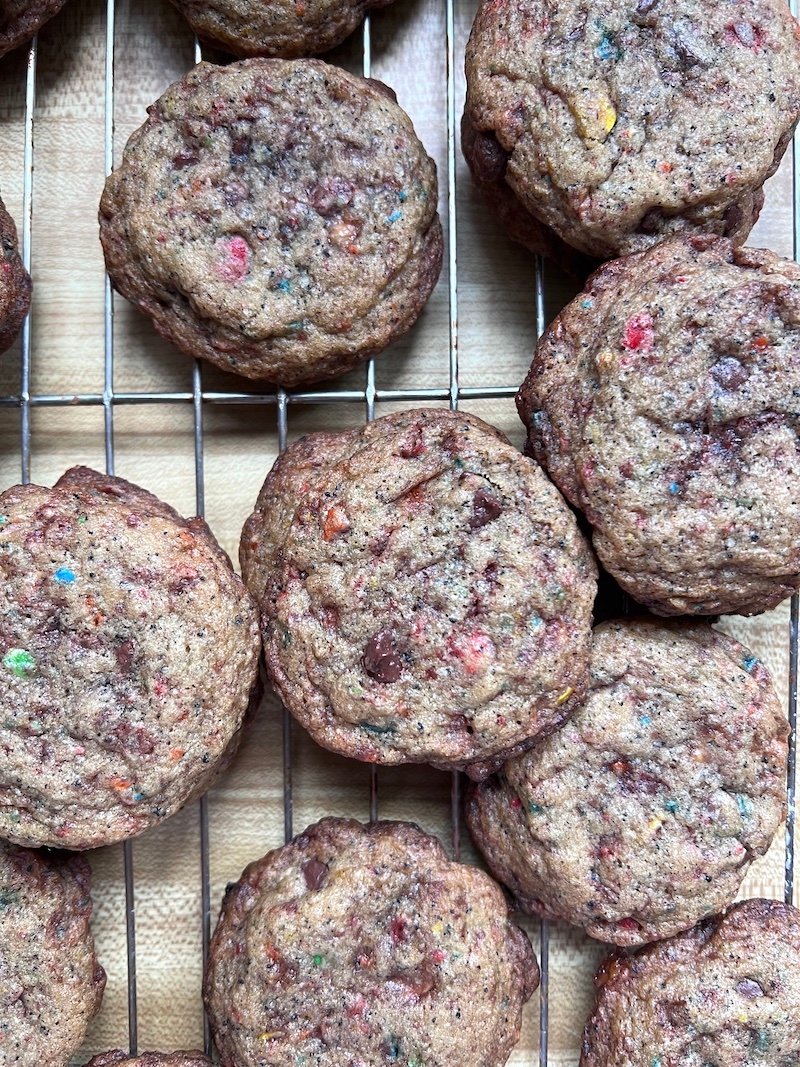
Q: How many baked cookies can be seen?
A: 13